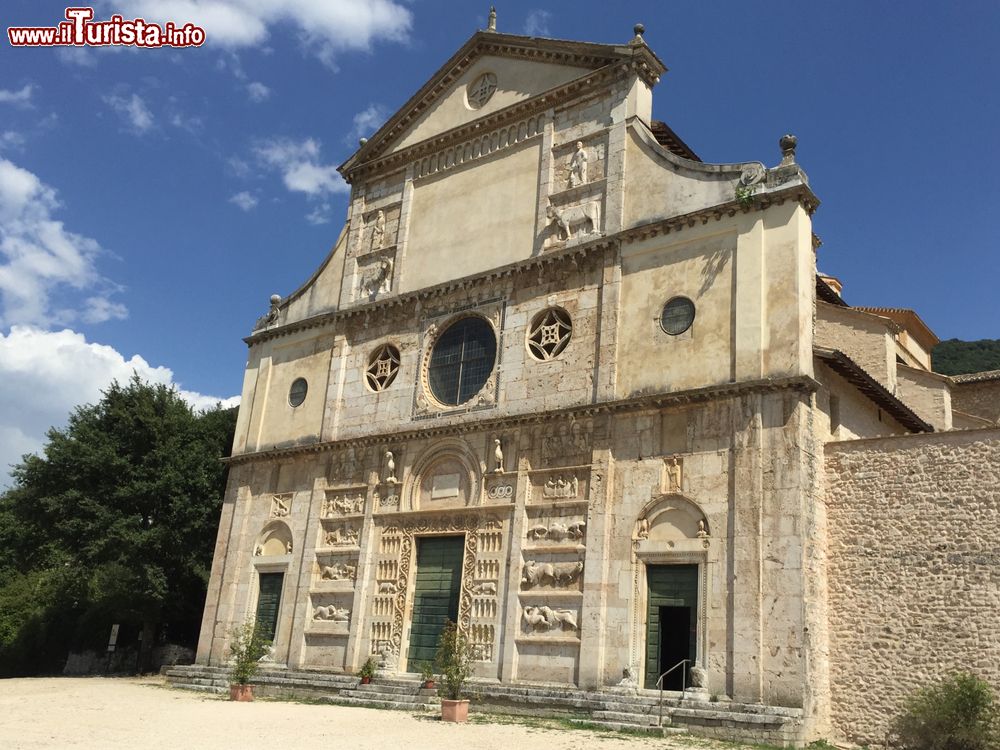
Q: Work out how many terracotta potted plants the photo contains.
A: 4